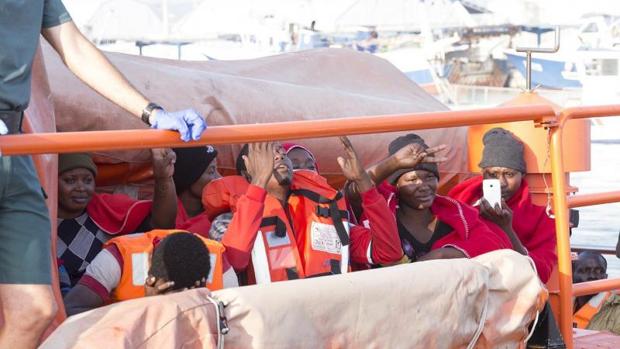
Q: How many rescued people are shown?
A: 8